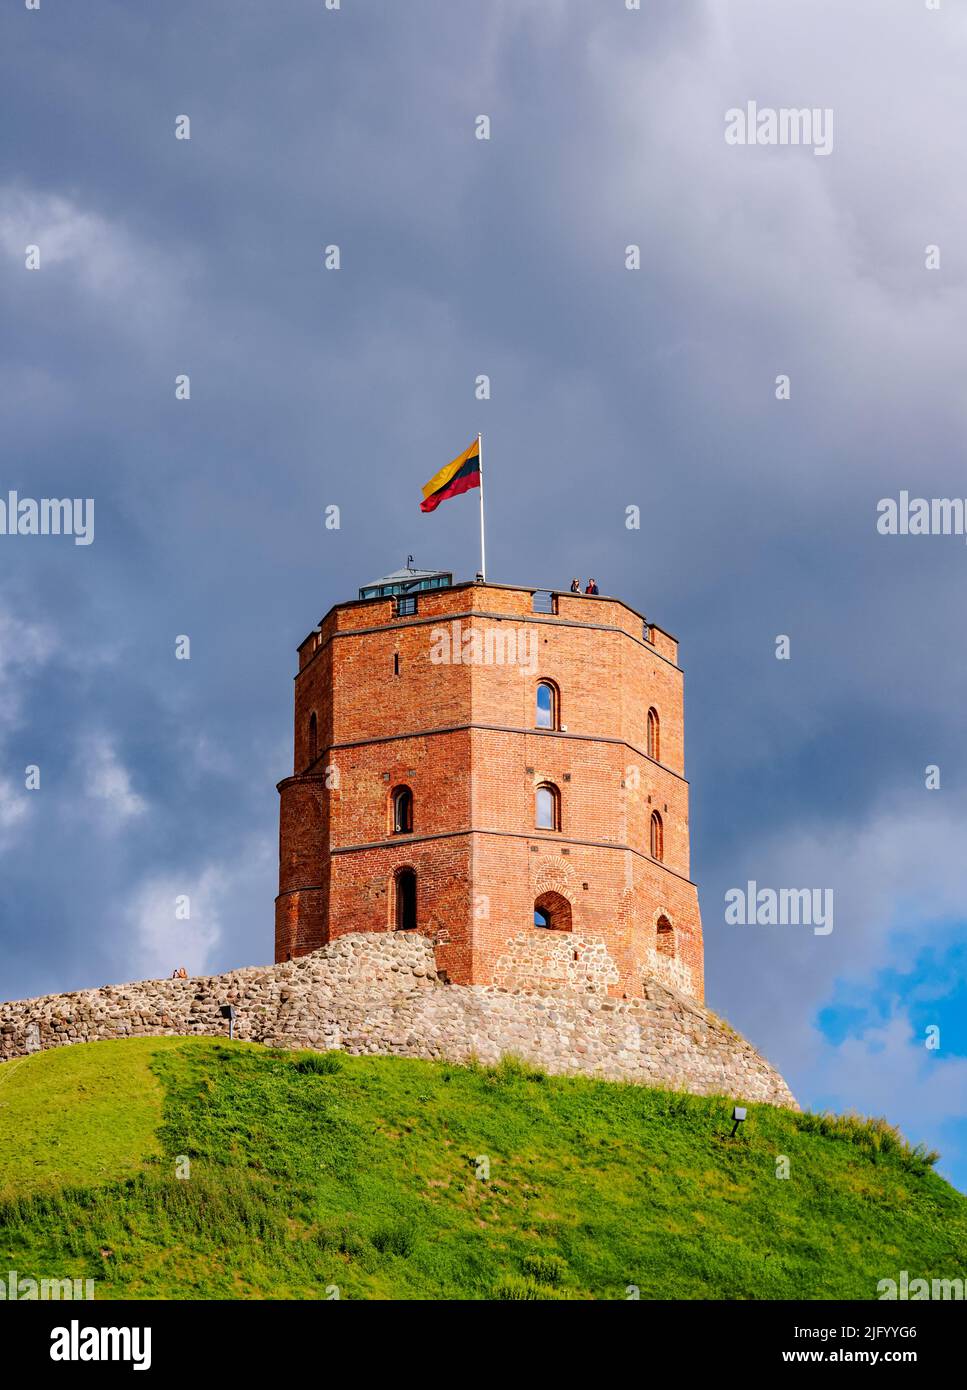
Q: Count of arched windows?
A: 9